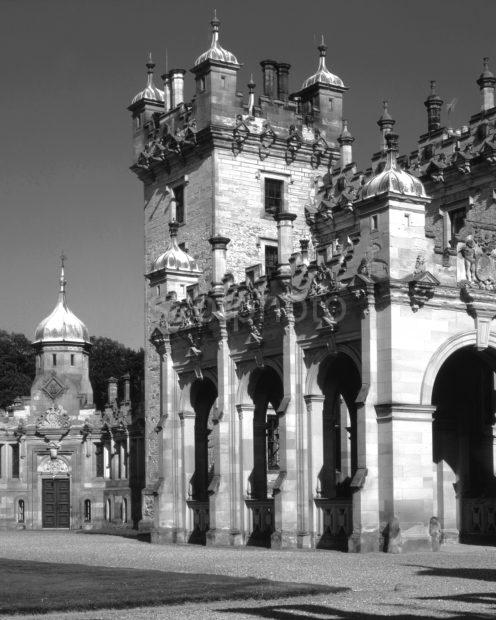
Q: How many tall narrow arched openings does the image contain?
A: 3